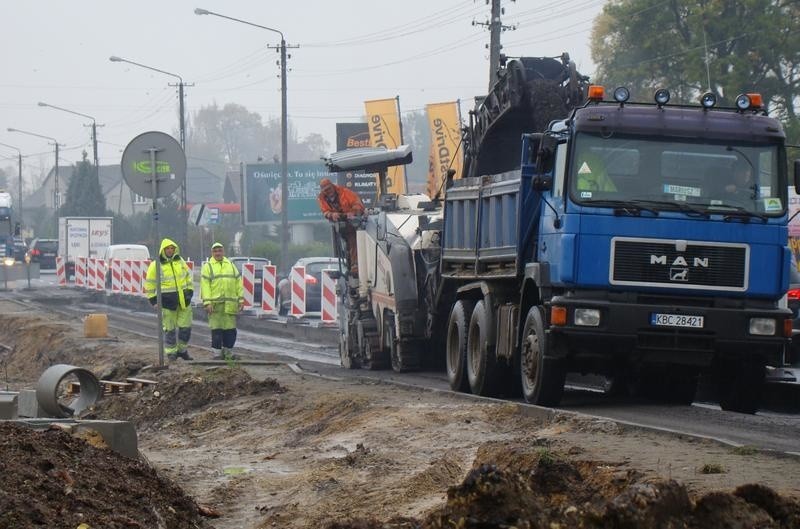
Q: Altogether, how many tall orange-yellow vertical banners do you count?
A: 2